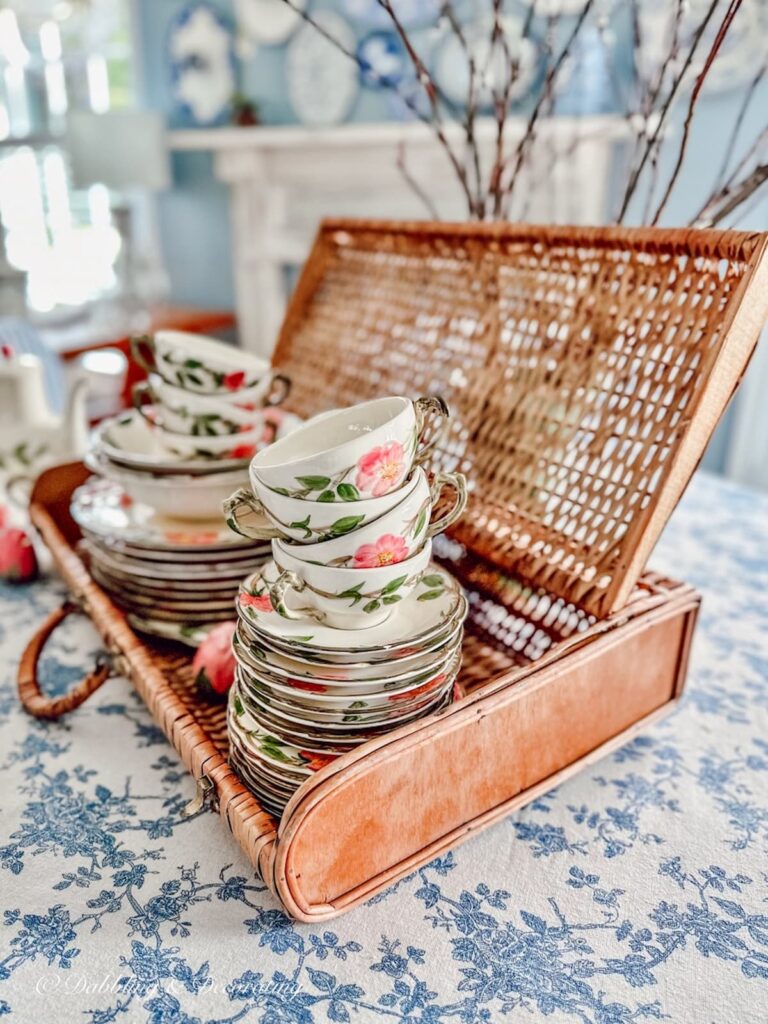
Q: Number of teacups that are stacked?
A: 8